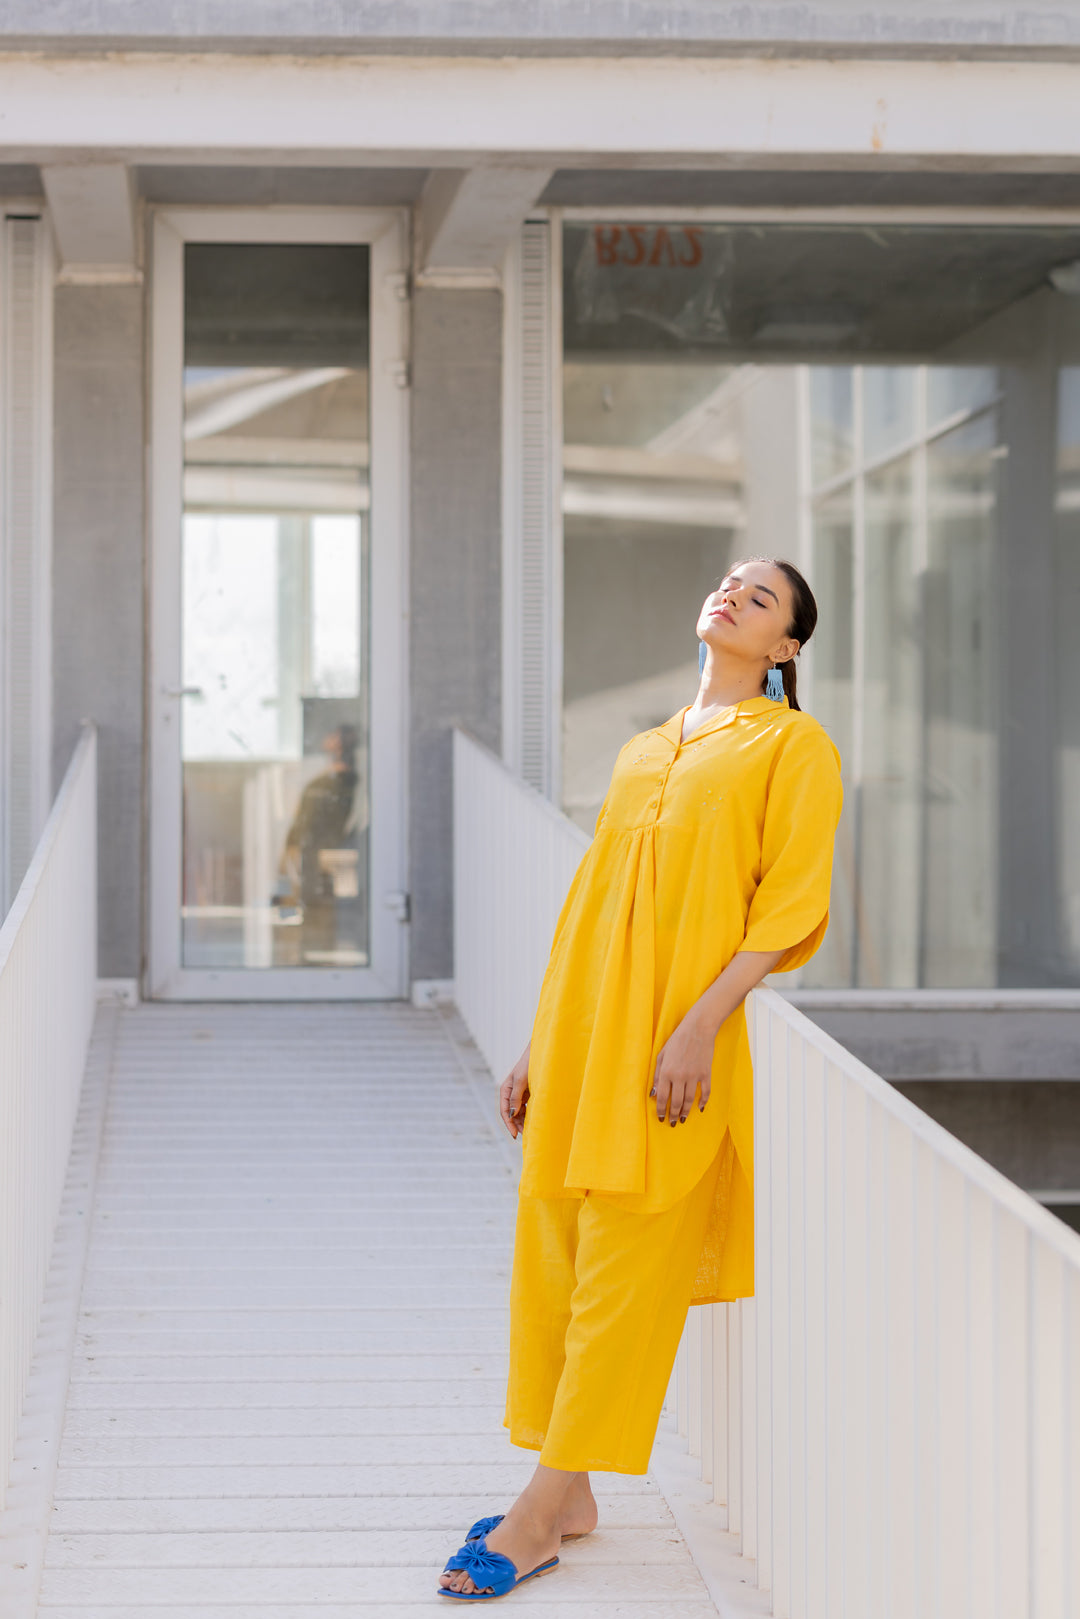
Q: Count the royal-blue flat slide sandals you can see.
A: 2